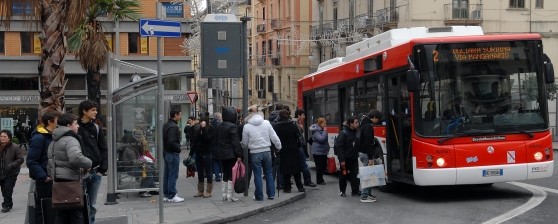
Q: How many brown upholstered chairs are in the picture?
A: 0